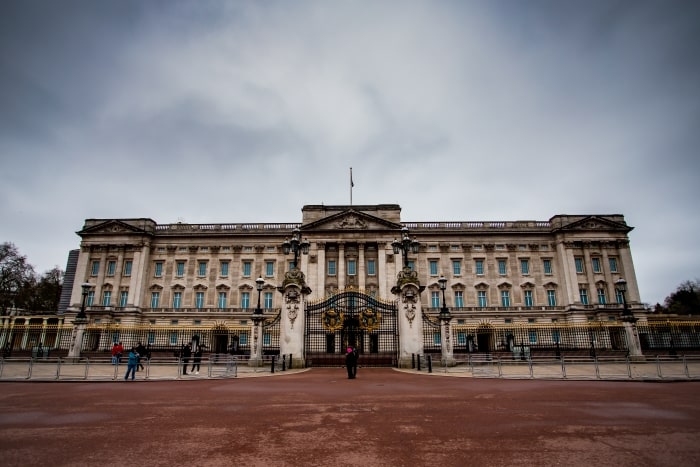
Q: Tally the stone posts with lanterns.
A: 6